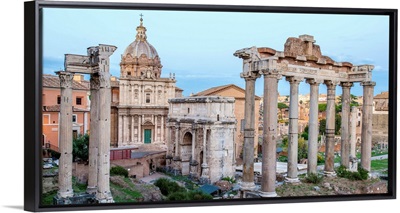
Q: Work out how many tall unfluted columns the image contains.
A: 7